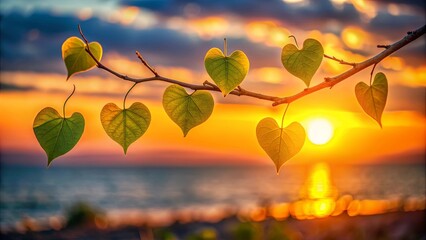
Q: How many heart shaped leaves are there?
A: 8